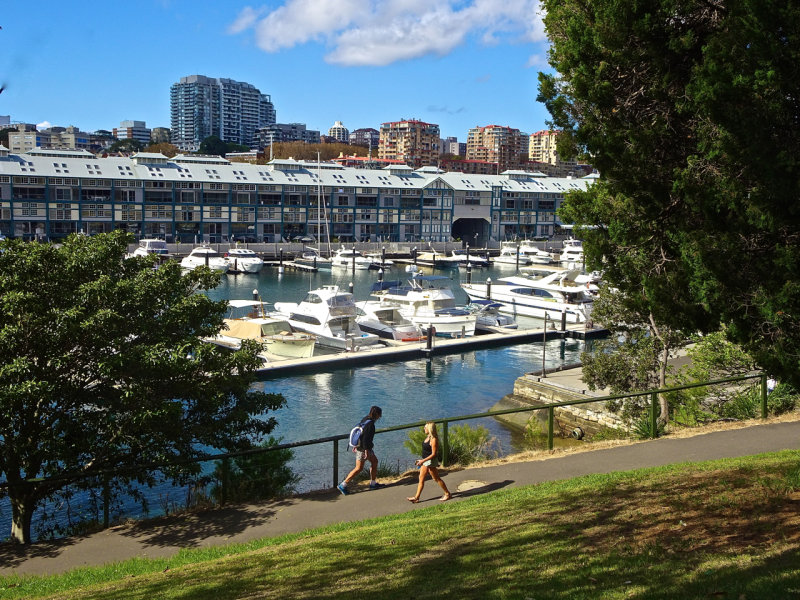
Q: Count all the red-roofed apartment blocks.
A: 3